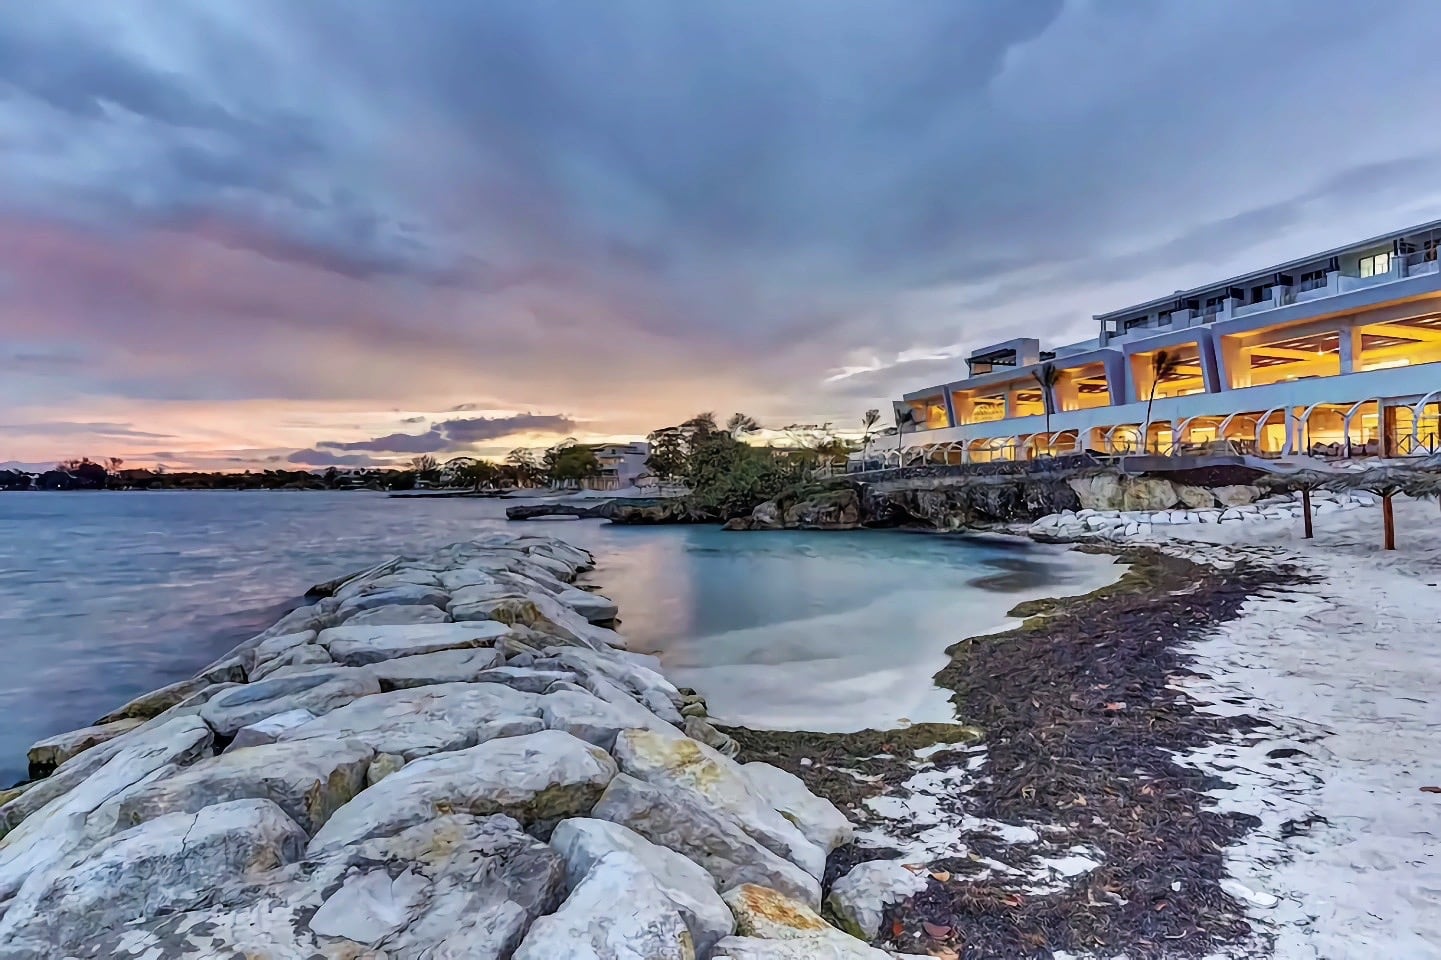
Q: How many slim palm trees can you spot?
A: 4